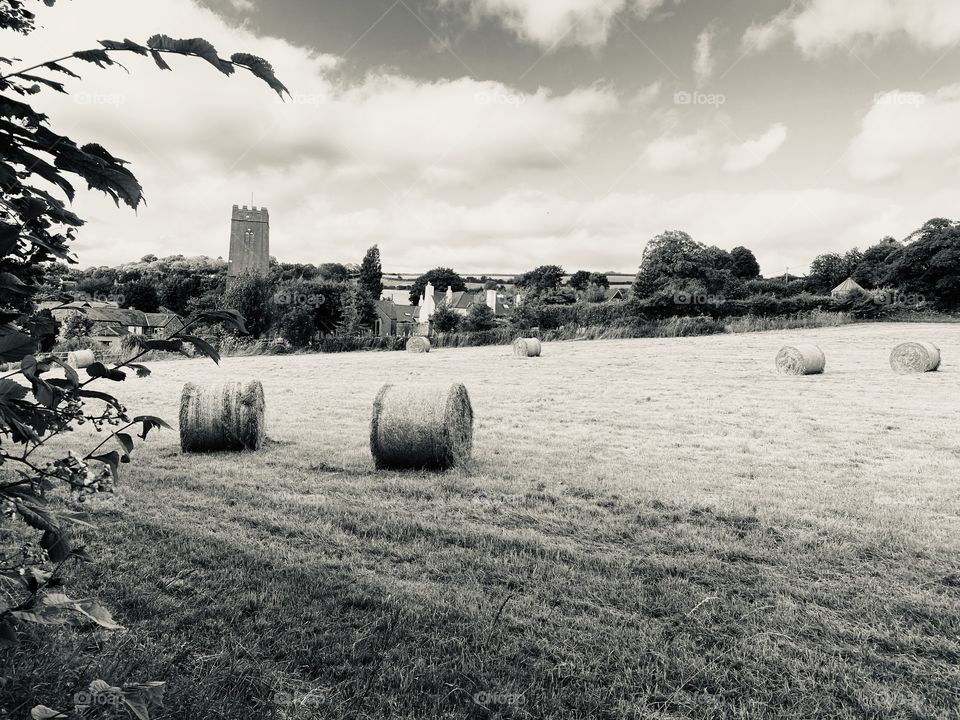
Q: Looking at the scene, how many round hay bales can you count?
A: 7